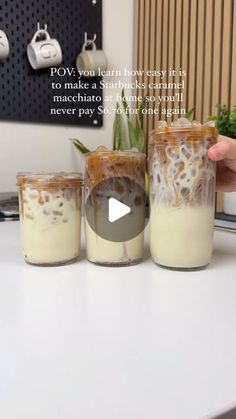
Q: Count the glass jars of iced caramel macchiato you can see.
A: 3